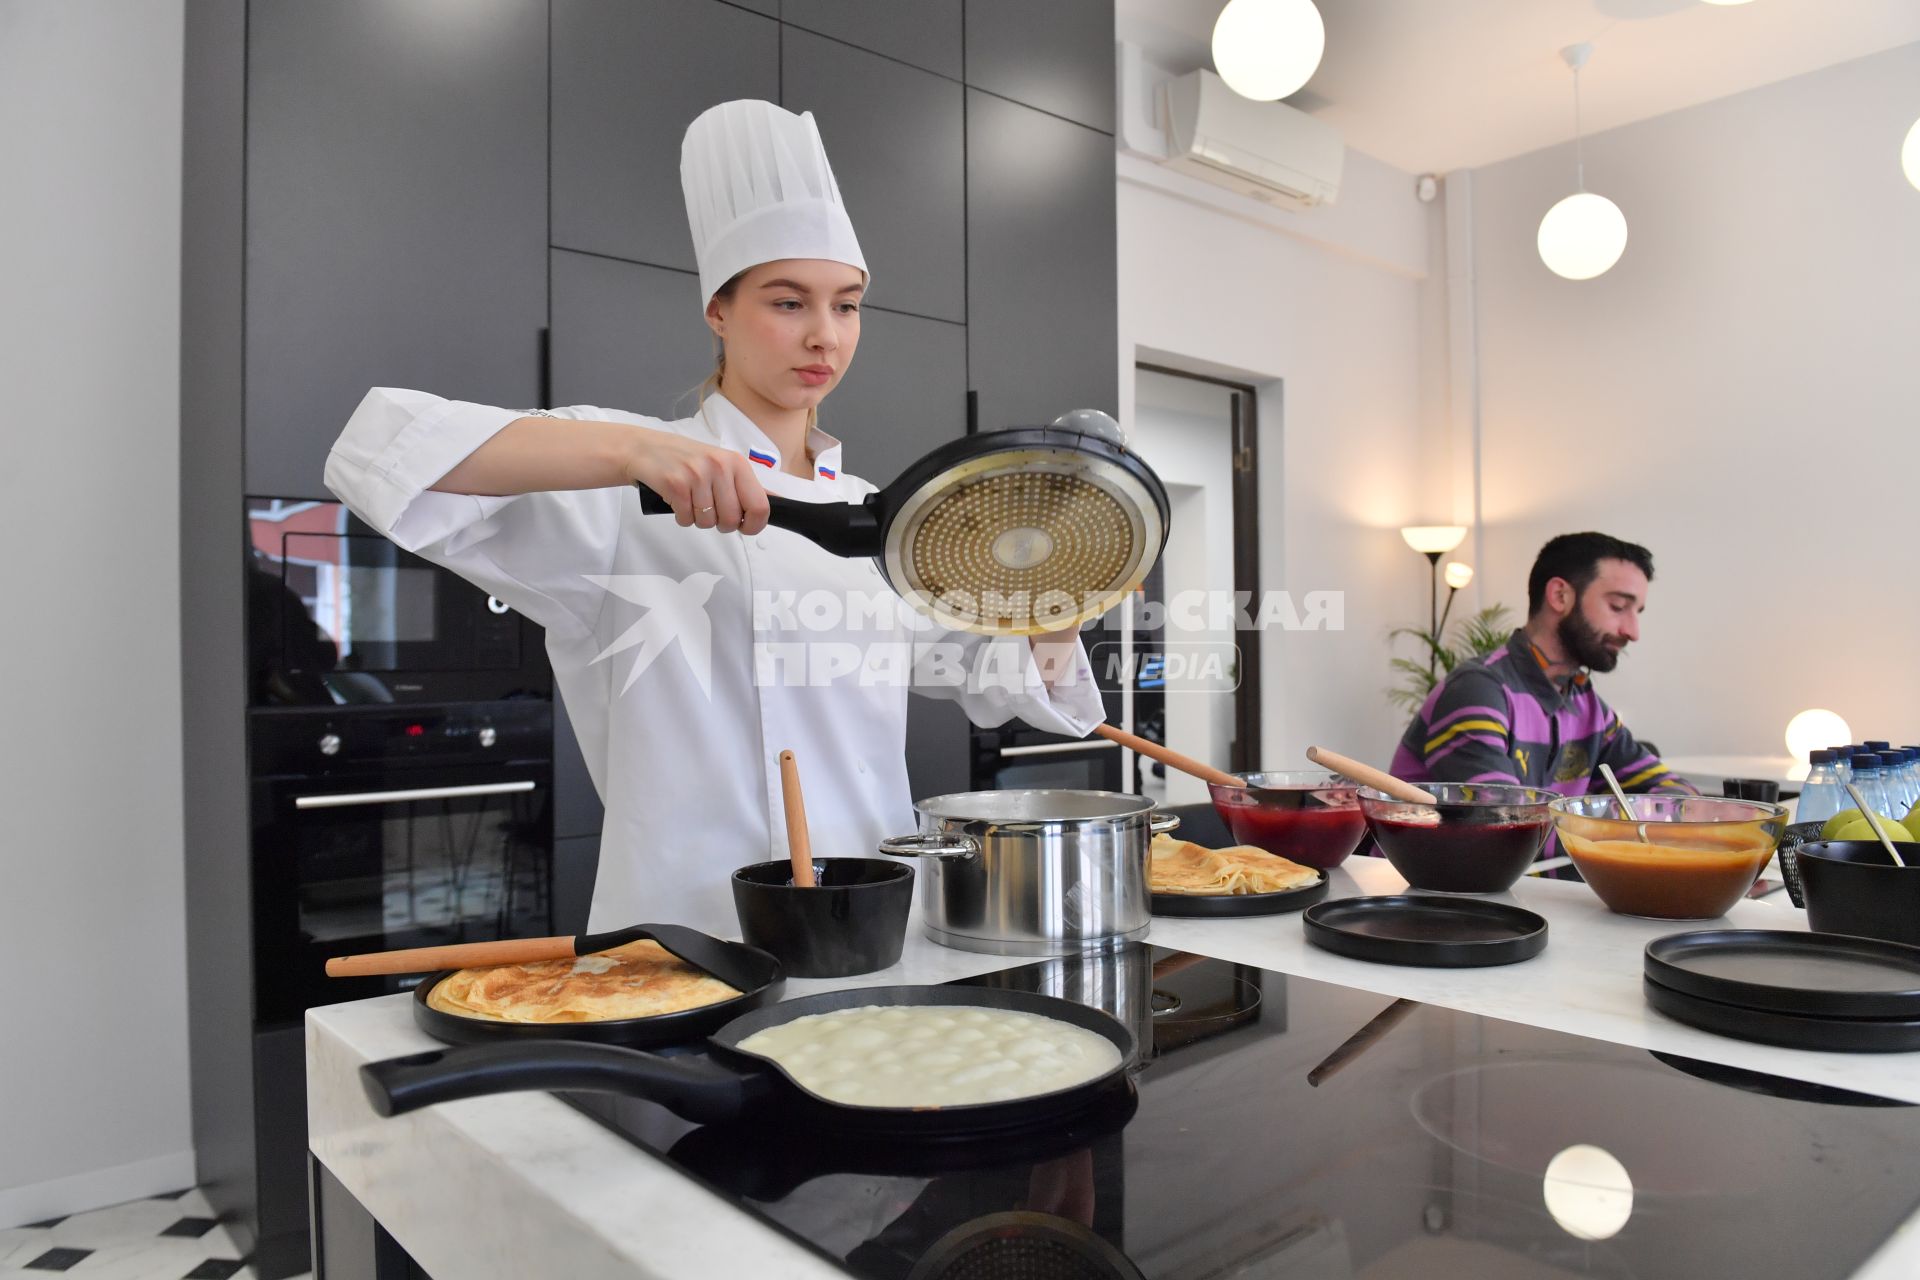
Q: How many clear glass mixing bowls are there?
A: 3